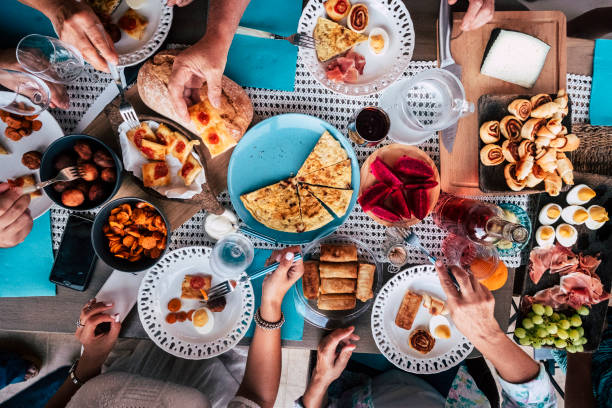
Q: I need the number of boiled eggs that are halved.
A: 9